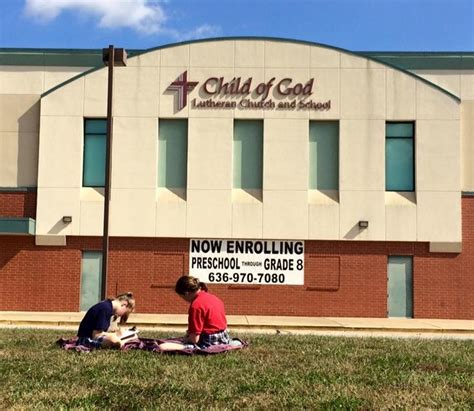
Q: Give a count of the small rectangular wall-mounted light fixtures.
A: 2